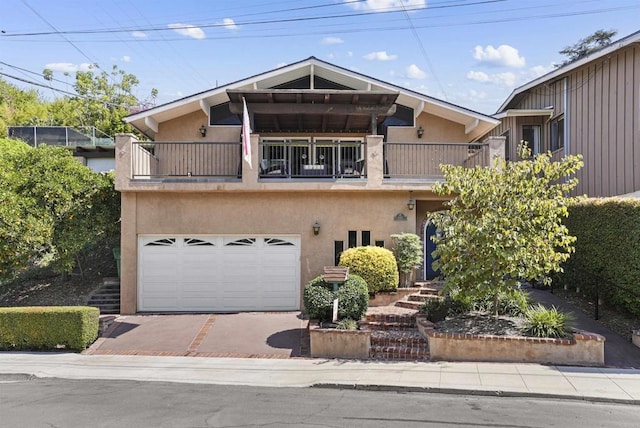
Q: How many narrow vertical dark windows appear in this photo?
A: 4